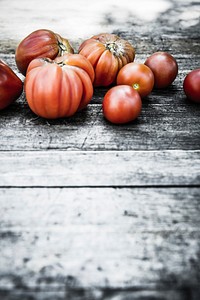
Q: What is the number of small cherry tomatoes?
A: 4